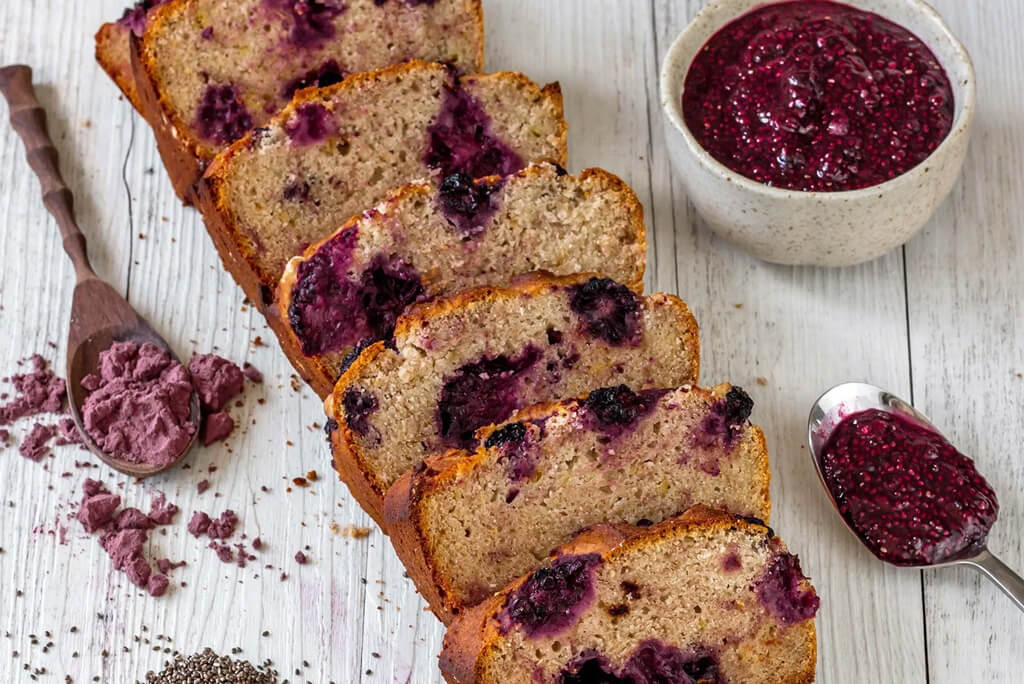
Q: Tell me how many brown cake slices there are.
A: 7